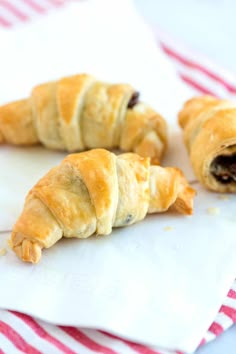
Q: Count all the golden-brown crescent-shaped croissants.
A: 3